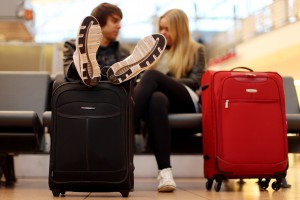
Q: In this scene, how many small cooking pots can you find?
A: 0